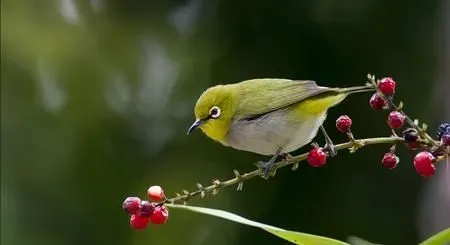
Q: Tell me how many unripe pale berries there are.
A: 1